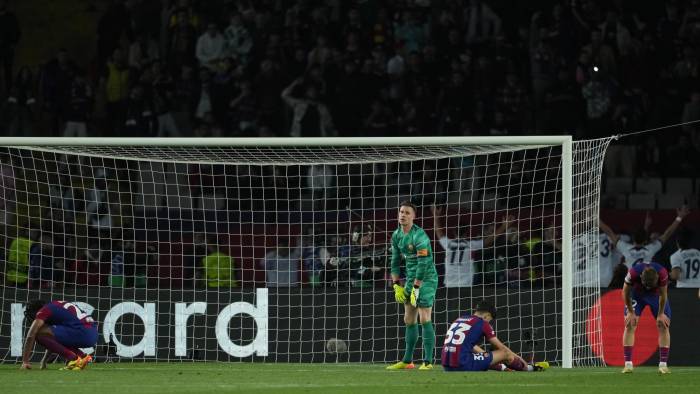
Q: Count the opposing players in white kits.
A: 4